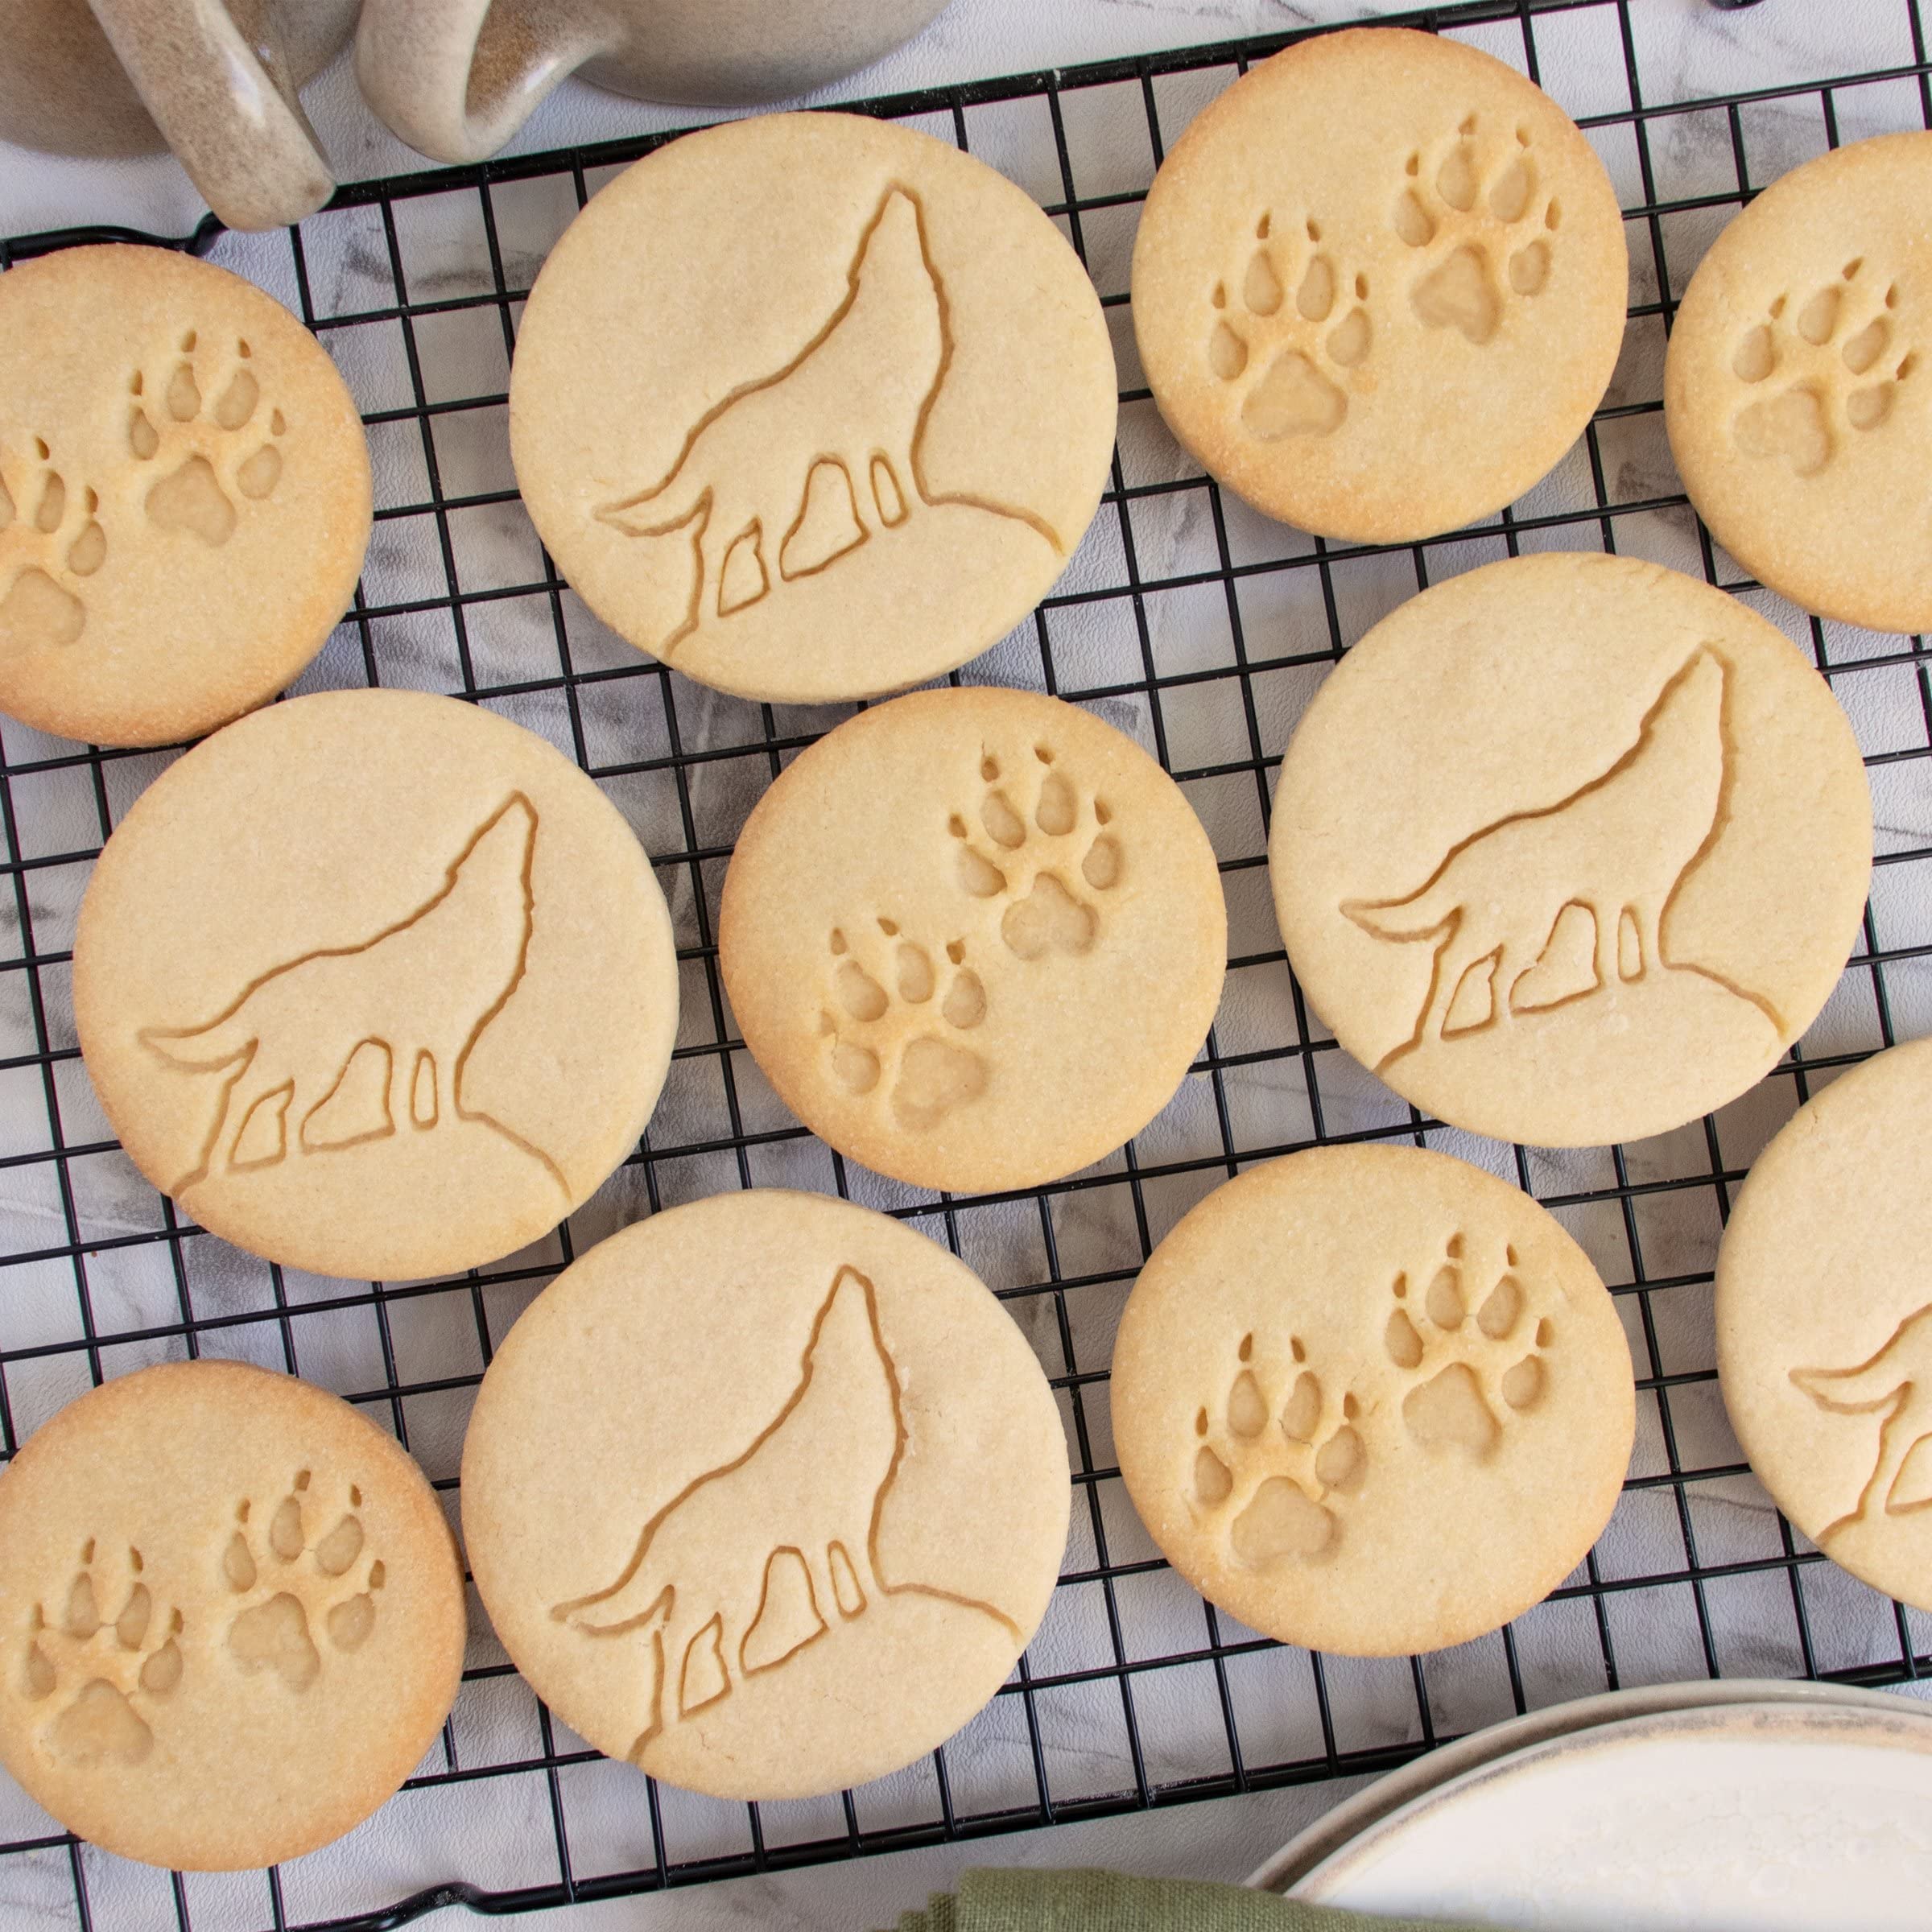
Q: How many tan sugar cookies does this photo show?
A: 11